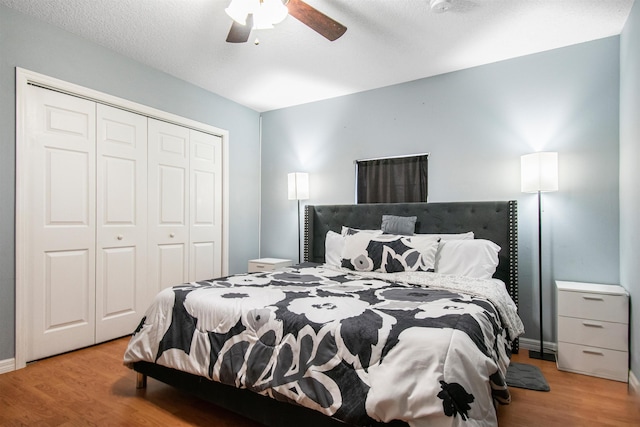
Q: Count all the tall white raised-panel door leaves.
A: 4